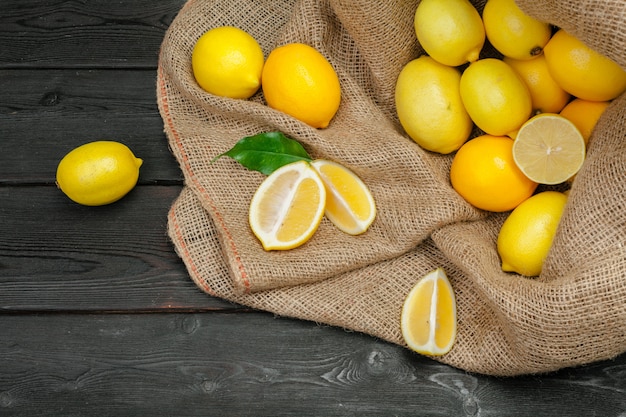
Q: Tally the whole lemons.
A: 12